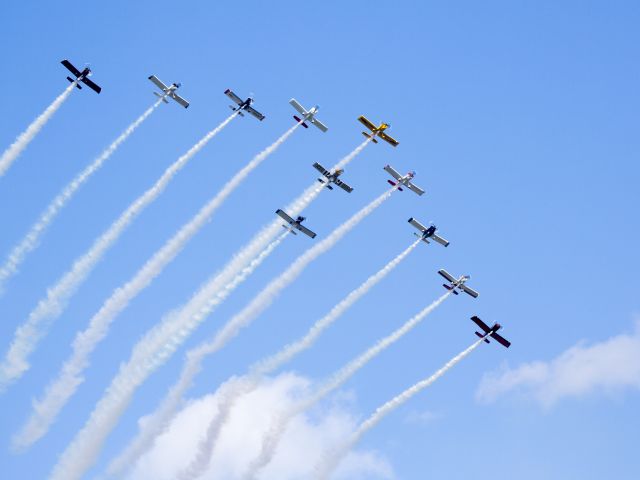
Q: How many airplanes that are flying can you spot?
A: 11